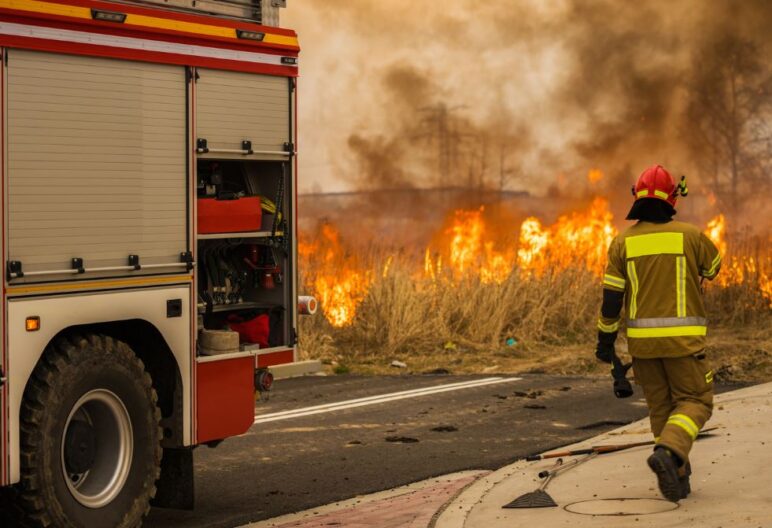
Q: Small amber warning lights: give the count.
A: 1